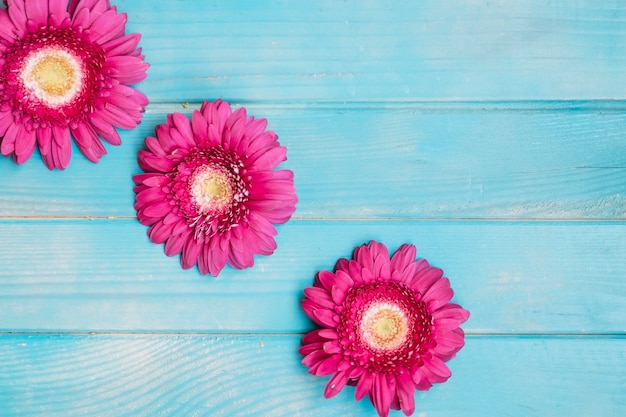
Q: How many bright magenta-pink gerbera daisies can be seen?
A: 3